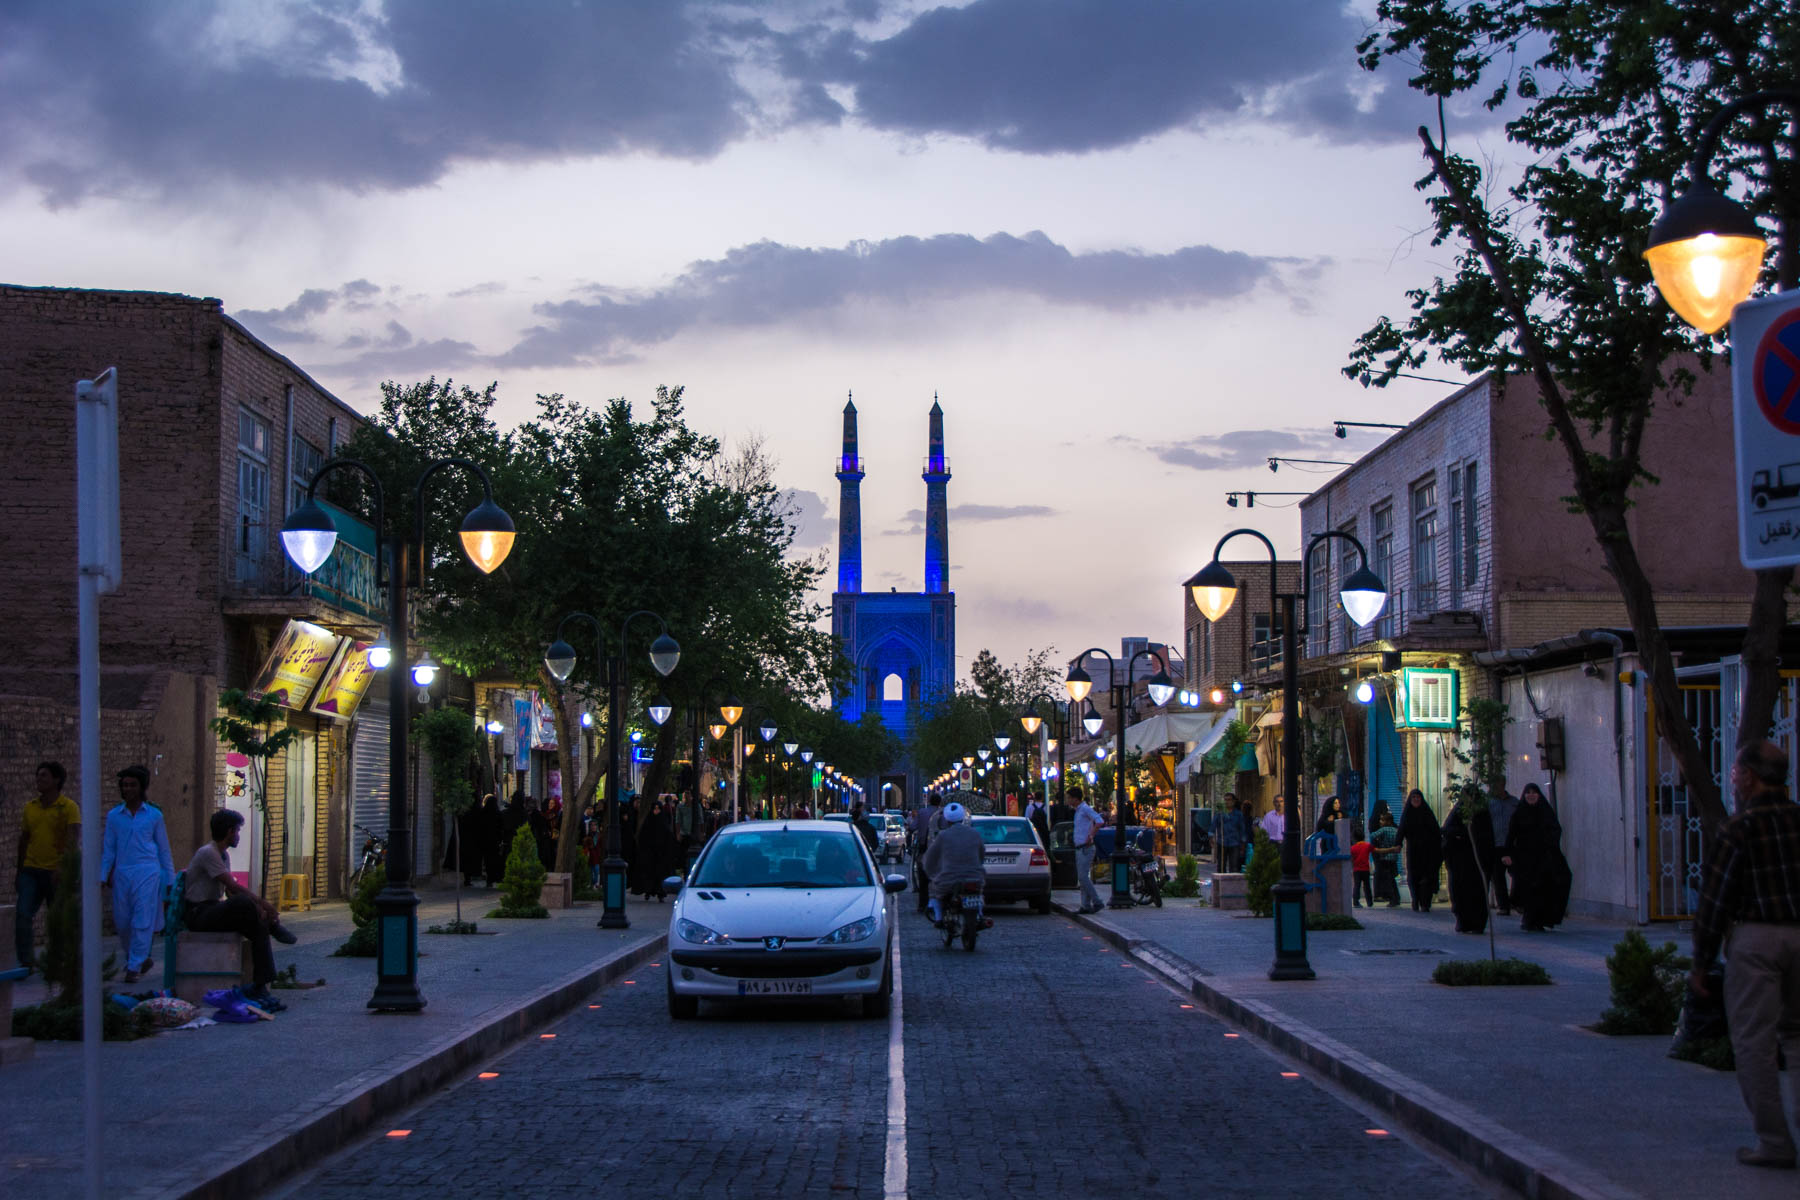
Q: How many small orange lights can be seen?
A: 15